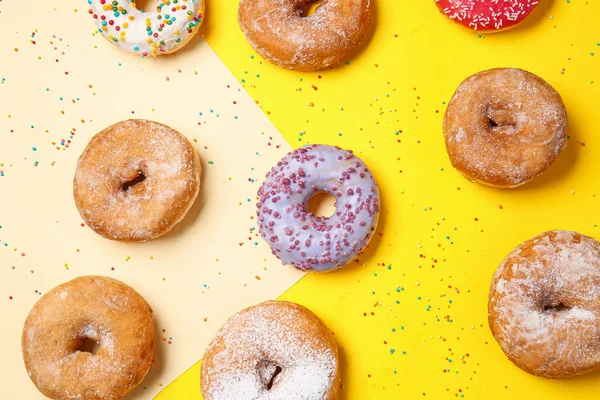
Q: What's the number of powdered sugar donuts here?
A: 6